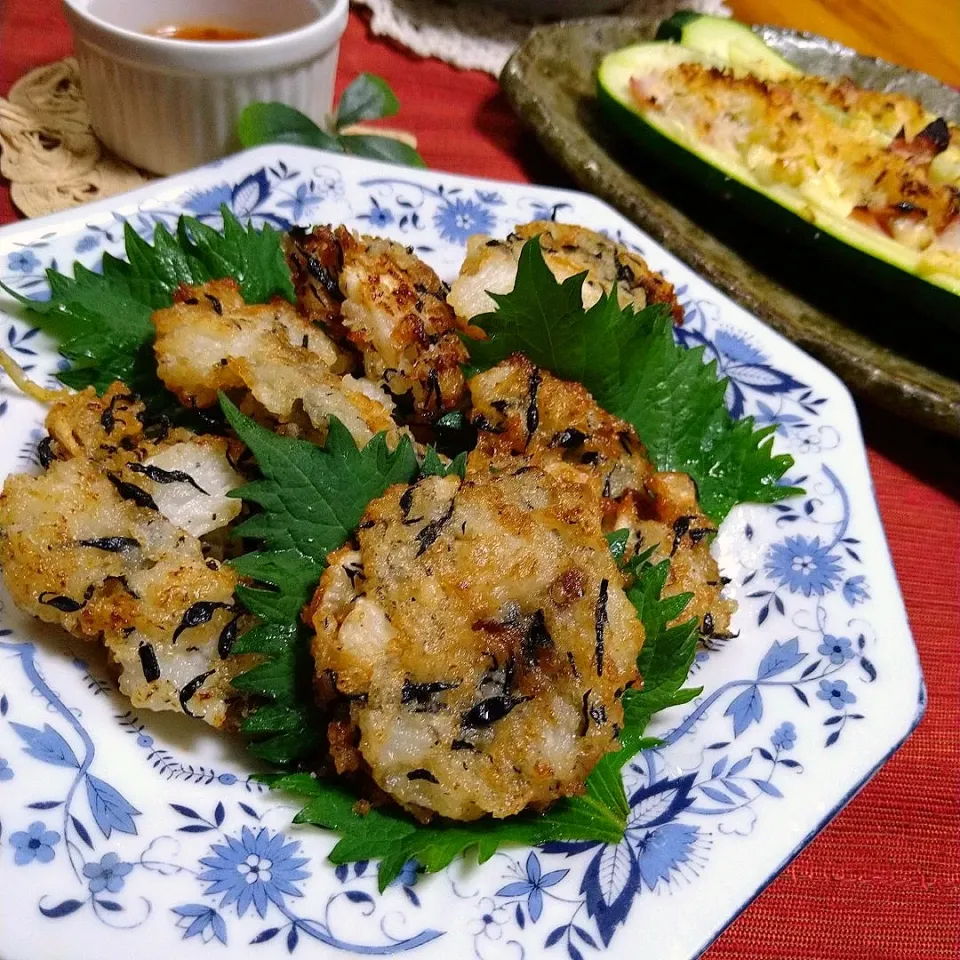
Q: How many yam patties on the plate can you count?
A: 6